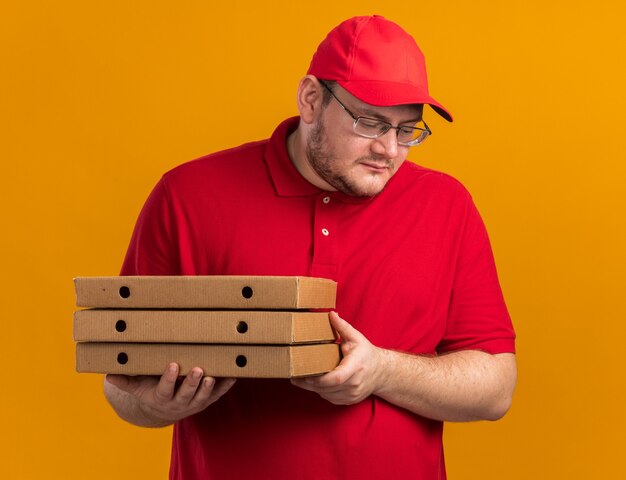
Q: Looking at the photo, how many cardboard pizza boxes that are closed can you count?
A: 3